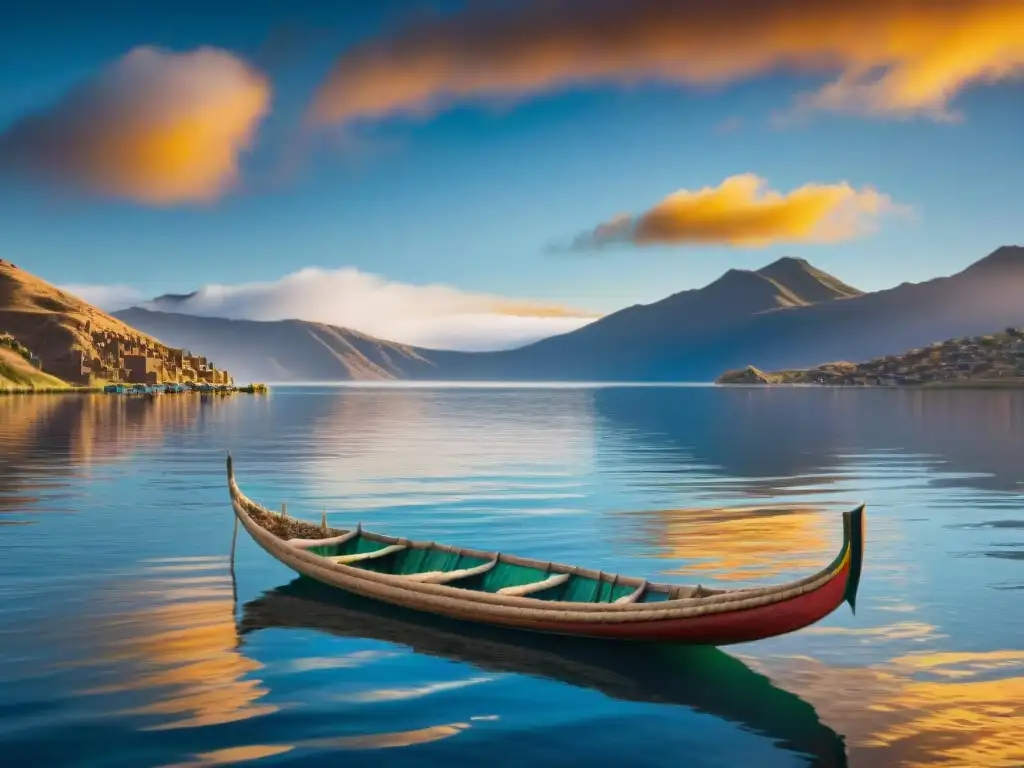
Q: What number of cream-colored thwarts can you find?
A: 5